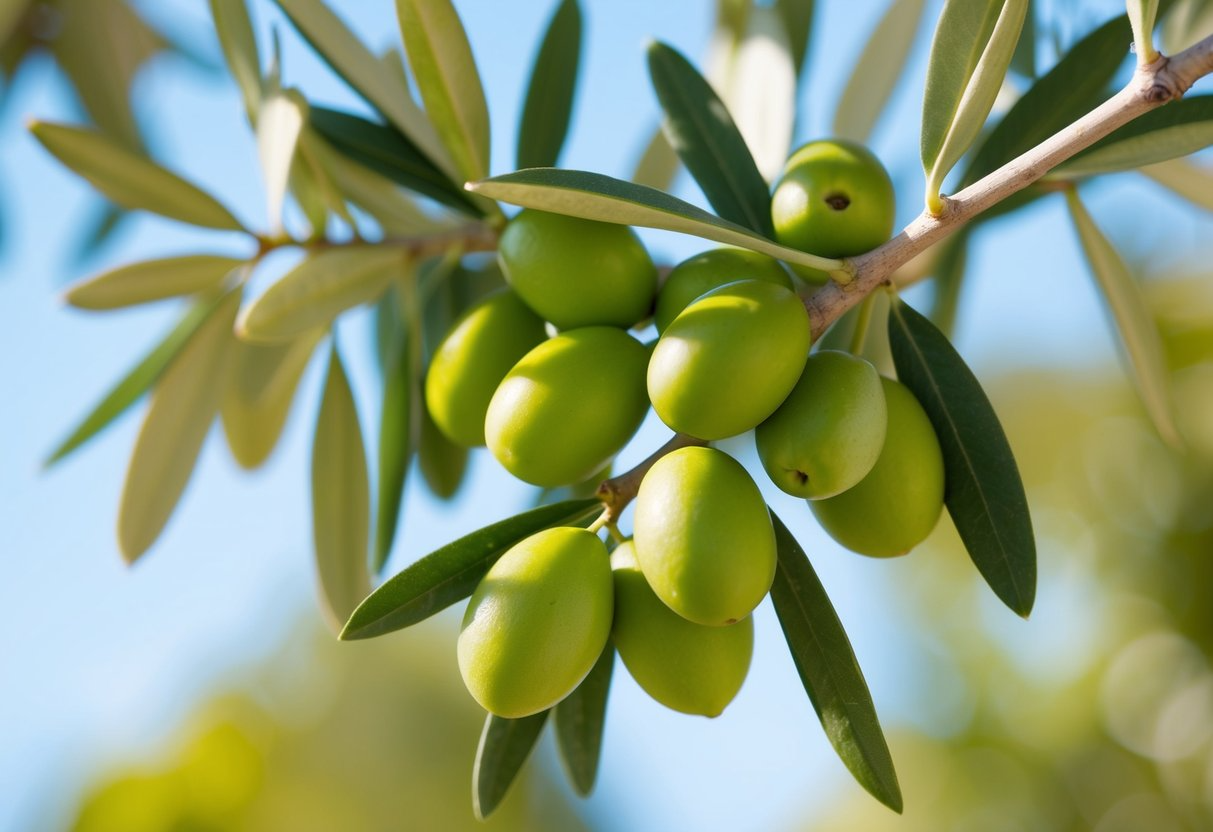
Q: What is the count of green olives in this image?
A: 11